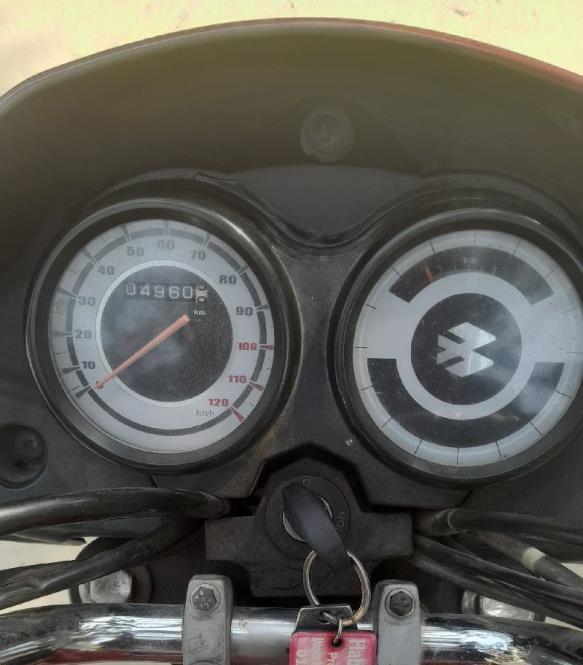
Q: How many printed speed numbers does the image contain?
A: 12